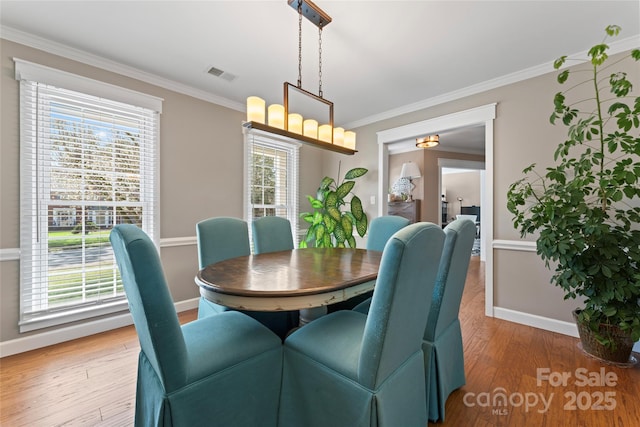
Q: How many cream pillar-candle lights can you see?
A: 7